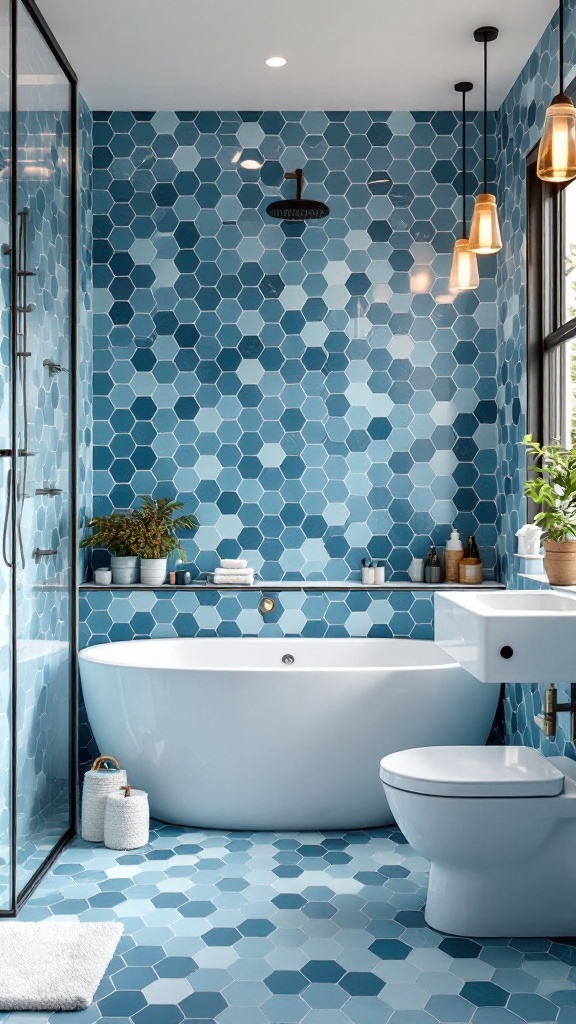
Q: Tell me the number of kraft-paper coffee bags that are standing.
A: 0